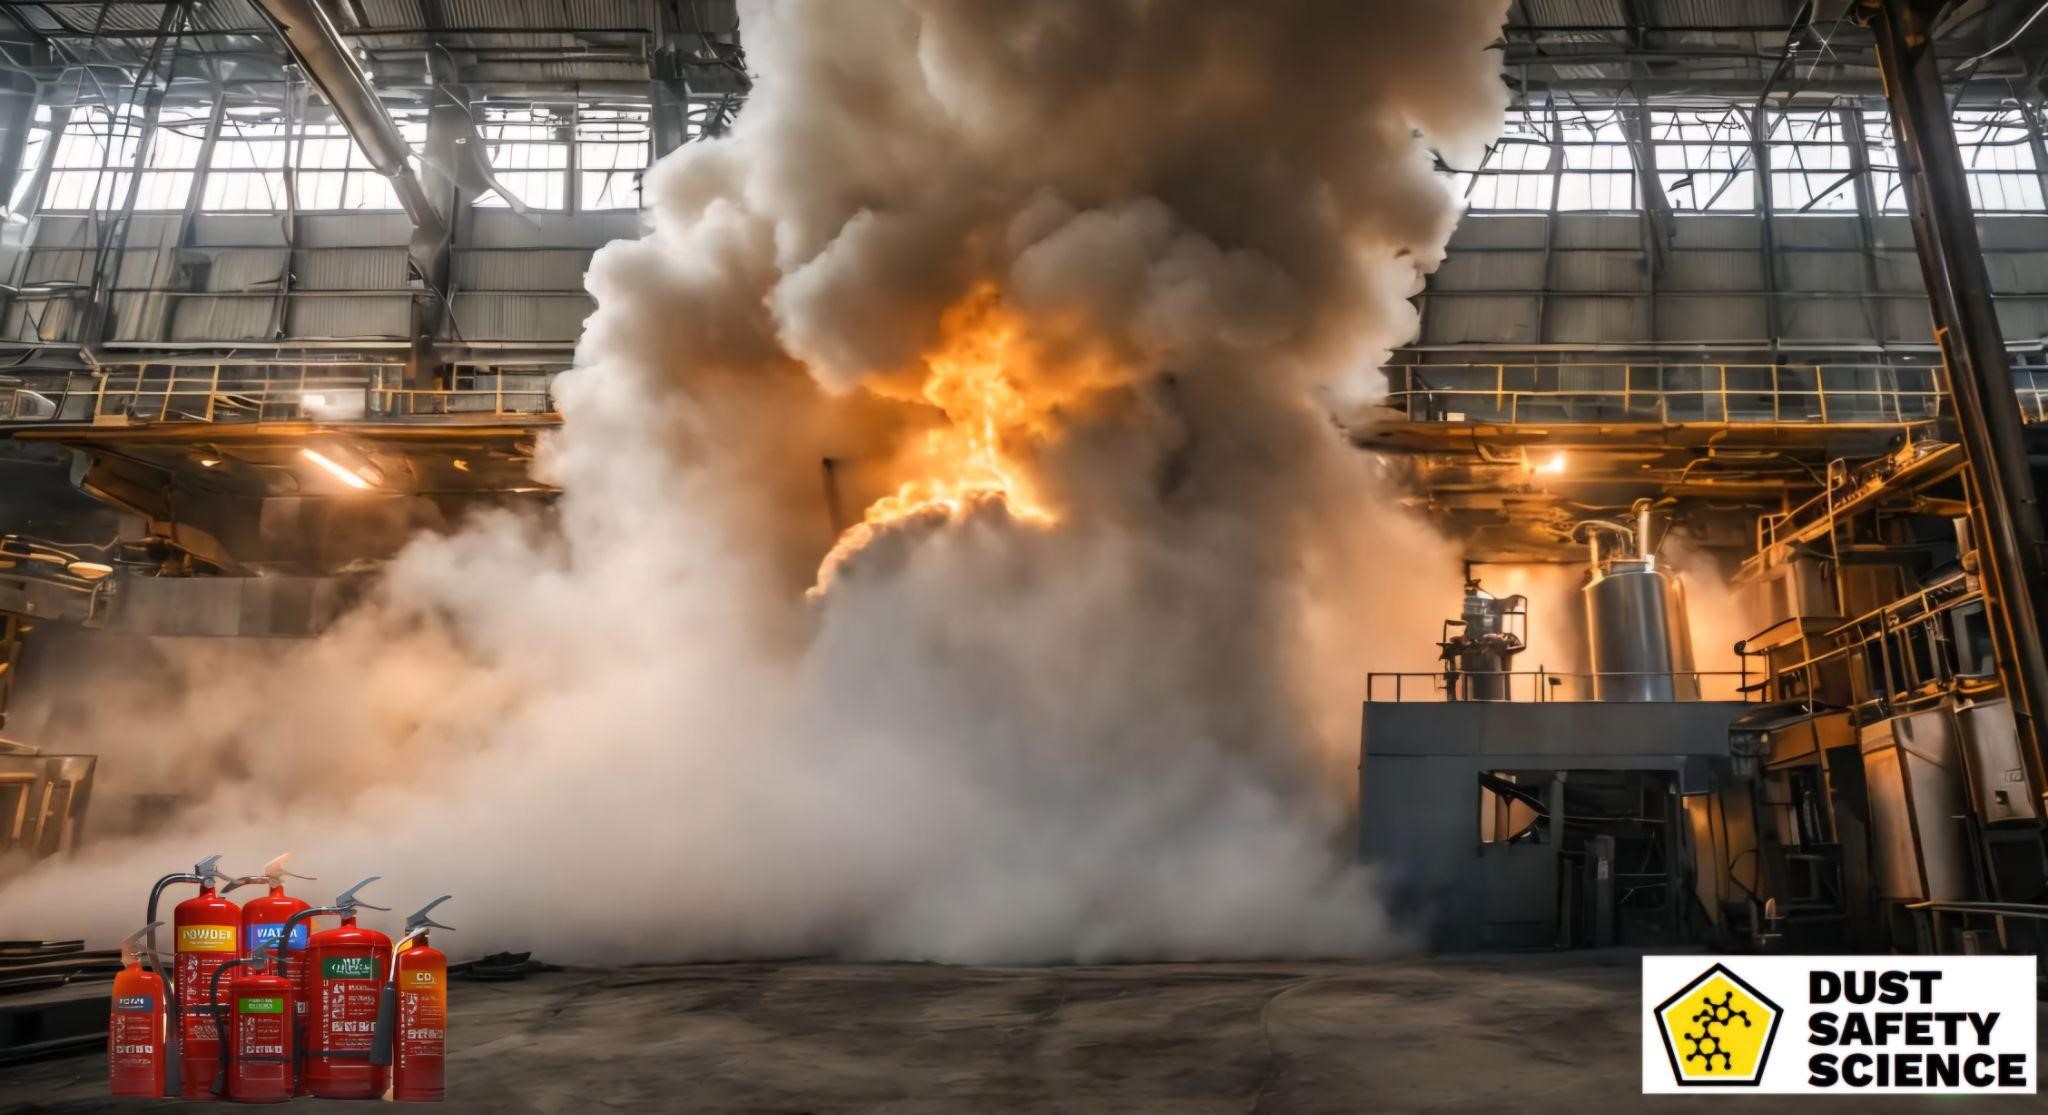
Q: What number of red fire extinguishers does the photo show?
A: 6